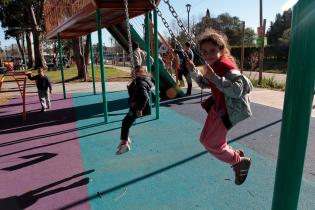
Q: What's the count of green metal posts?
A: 6